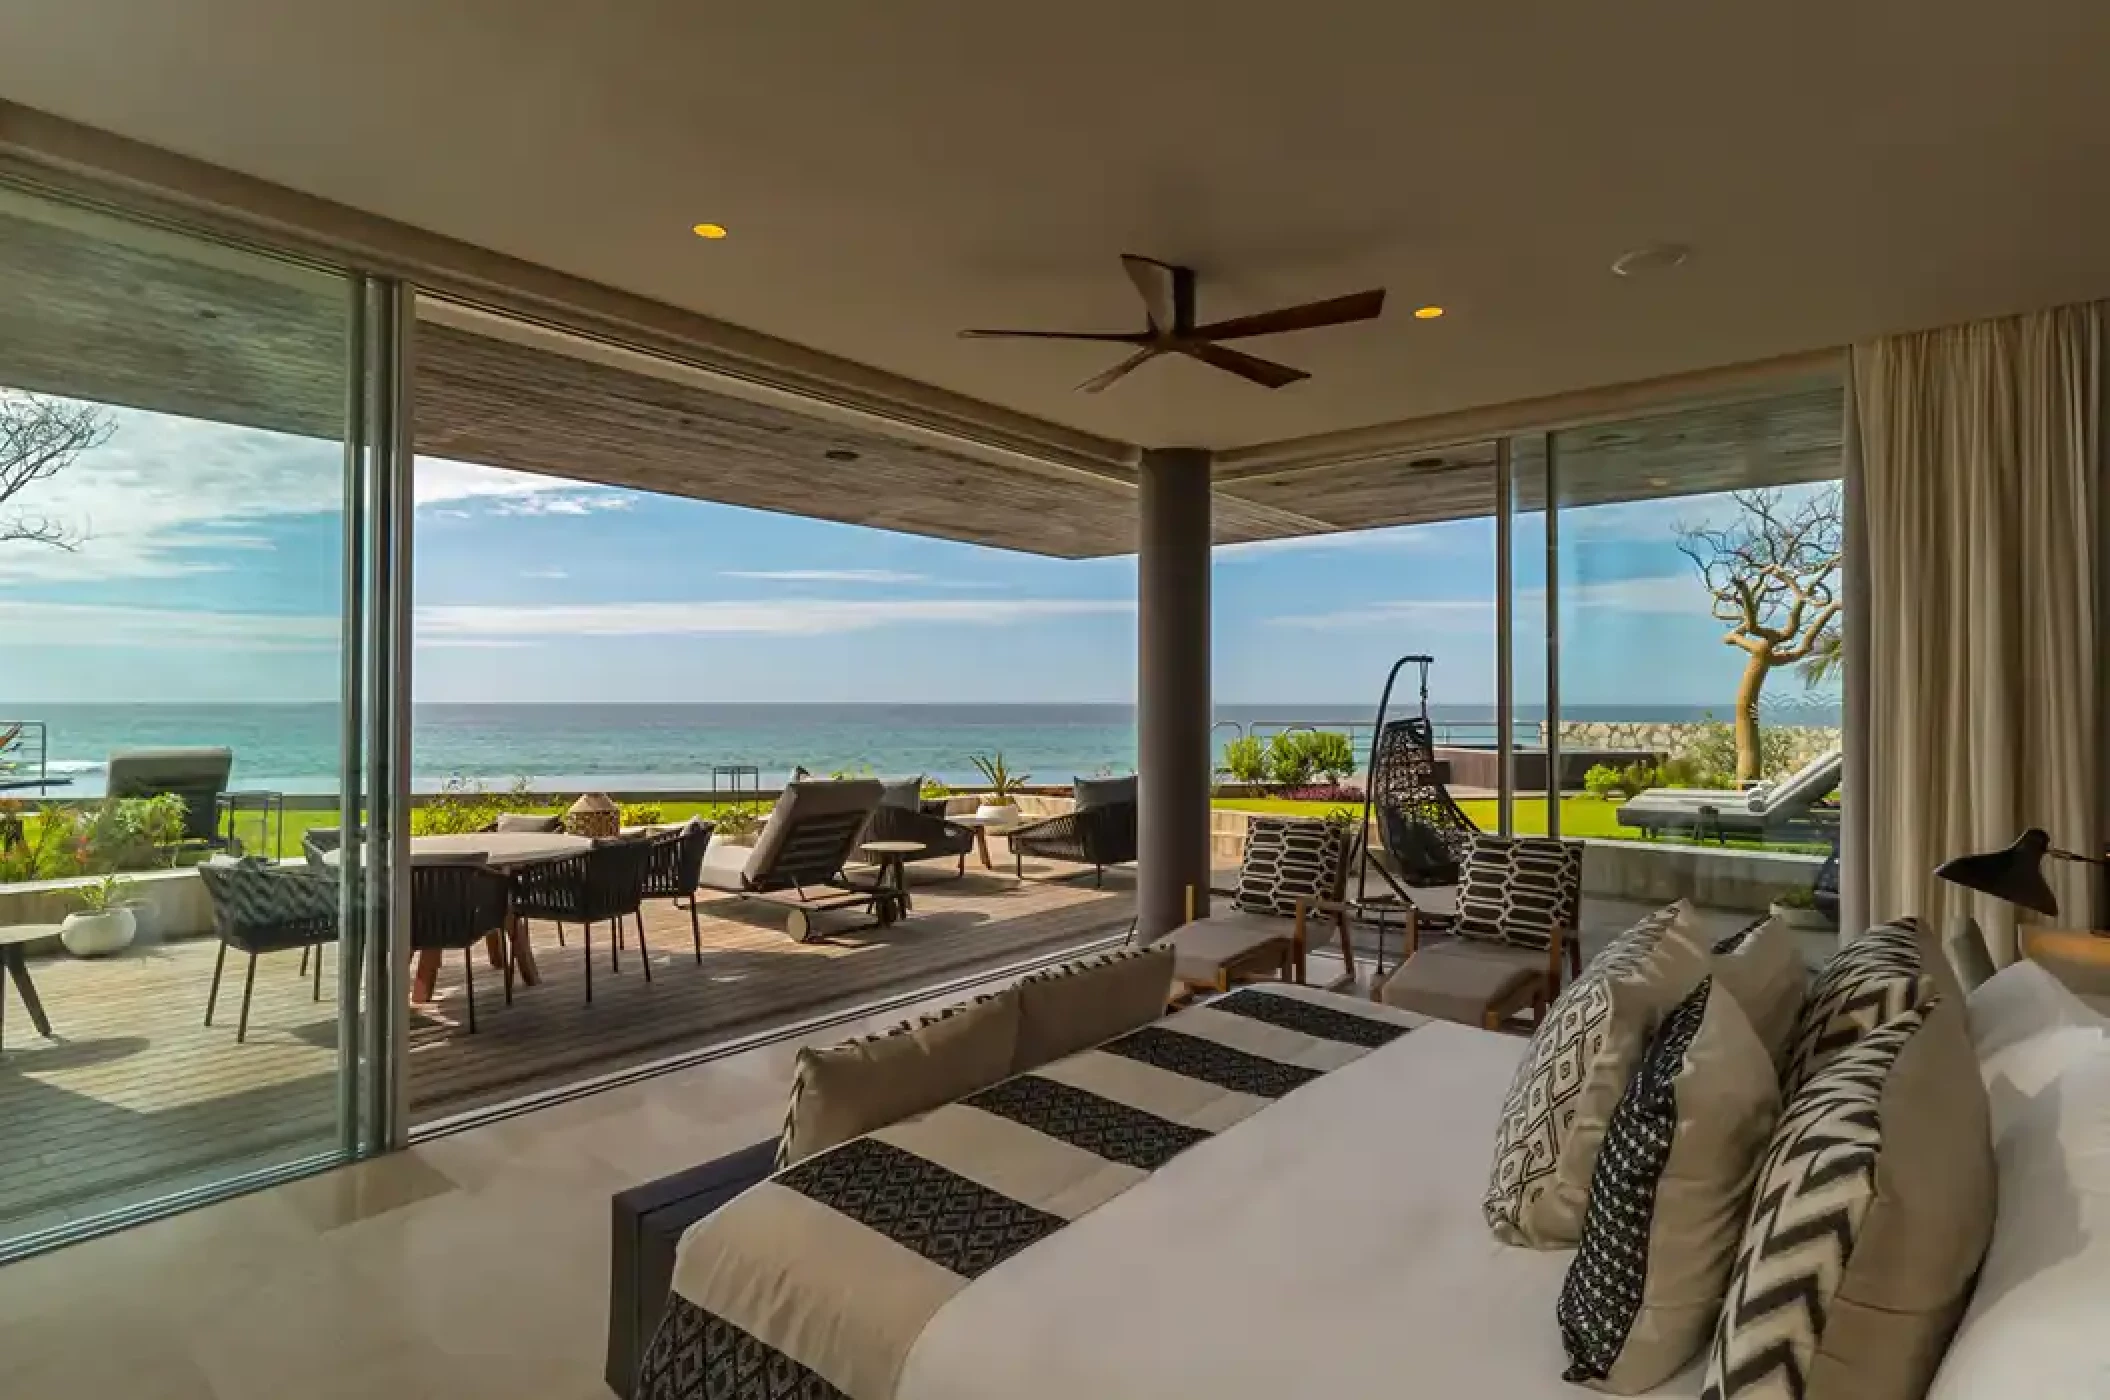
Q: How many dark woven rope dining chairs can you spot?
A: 6